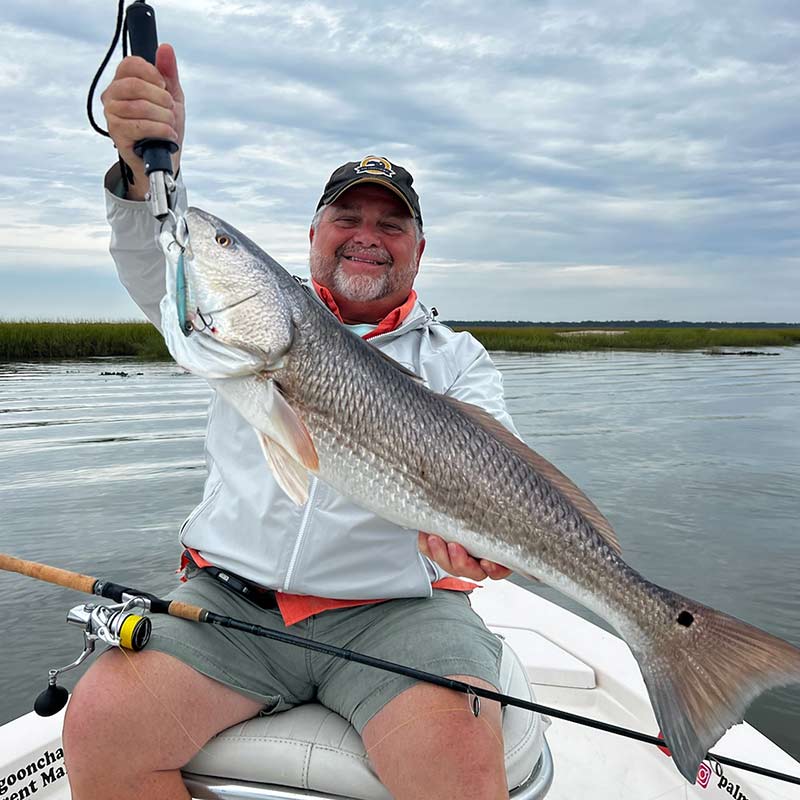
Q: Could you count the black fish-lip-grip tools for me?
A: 1